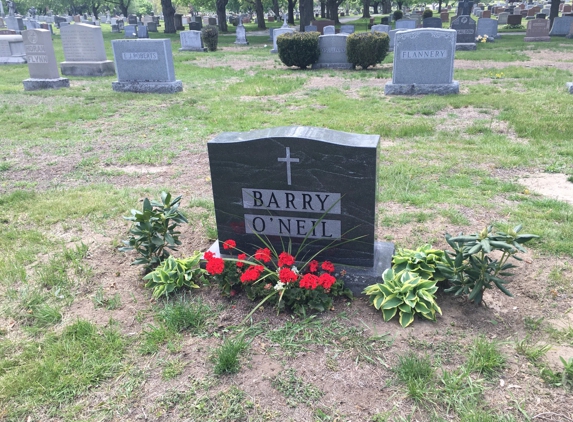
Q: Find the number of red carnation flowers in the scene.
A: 12